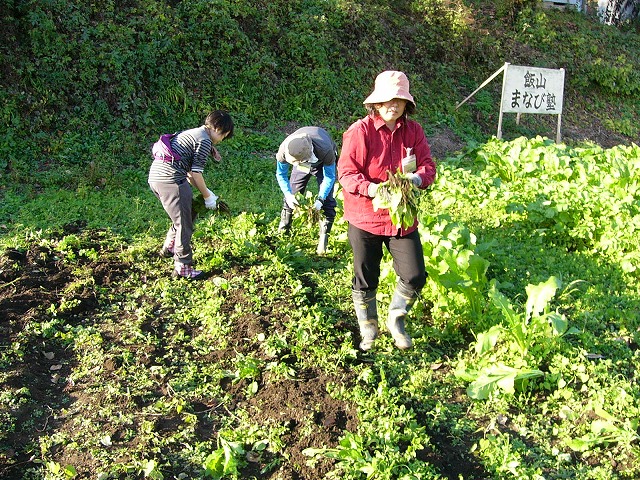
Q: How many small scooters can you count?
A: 0